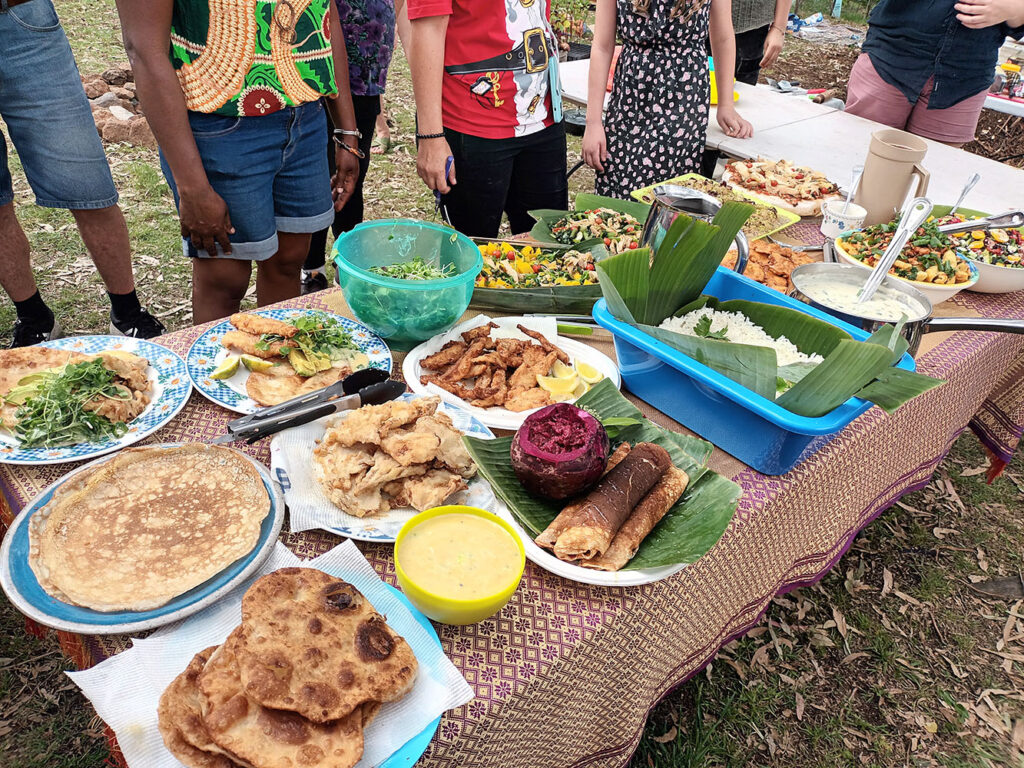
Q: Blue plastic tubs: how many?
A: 1